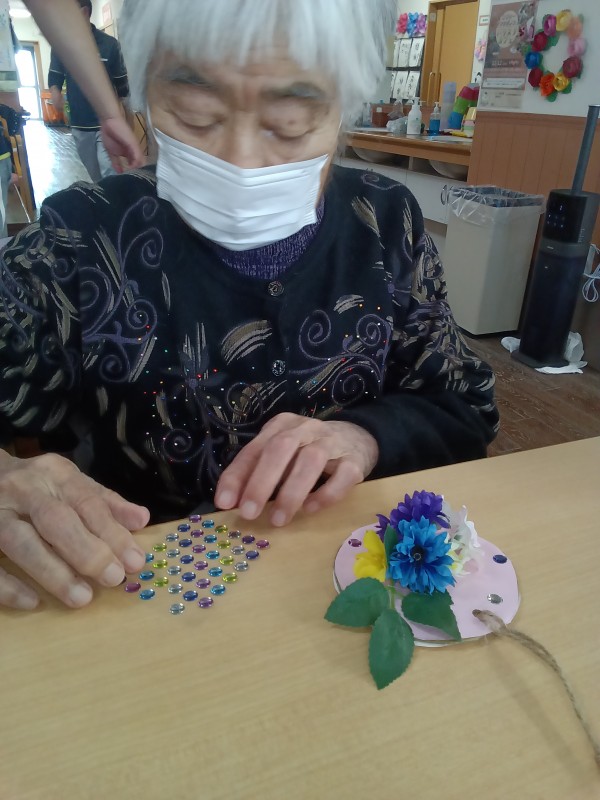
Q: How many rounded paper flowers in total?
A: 10